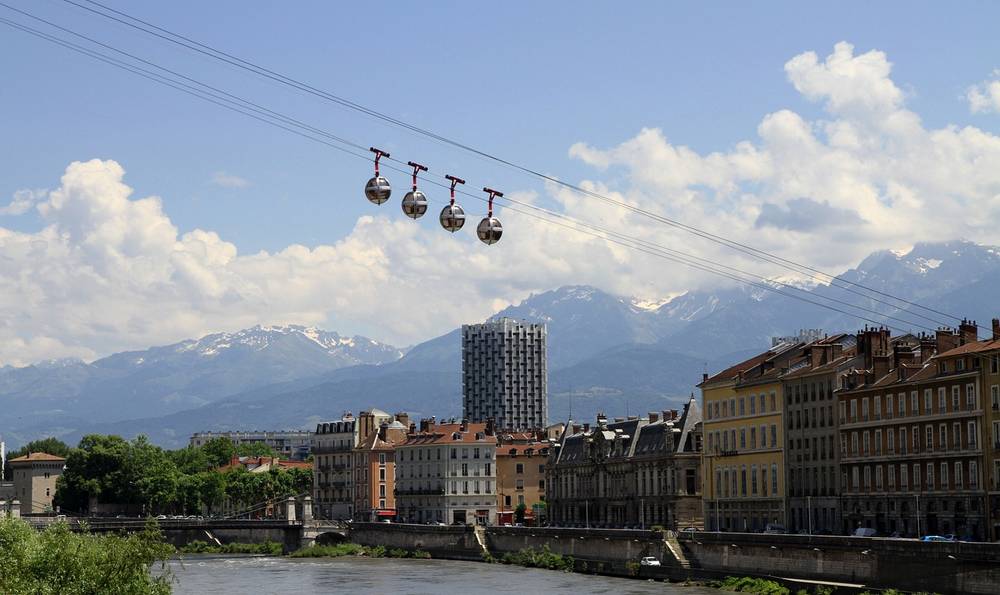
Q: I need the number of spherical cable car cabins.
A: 4